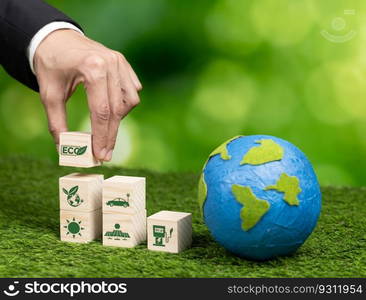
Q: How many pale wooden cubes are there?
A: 6